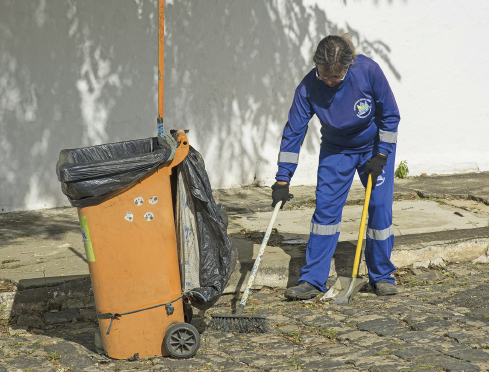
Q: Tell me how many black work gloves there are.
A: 2